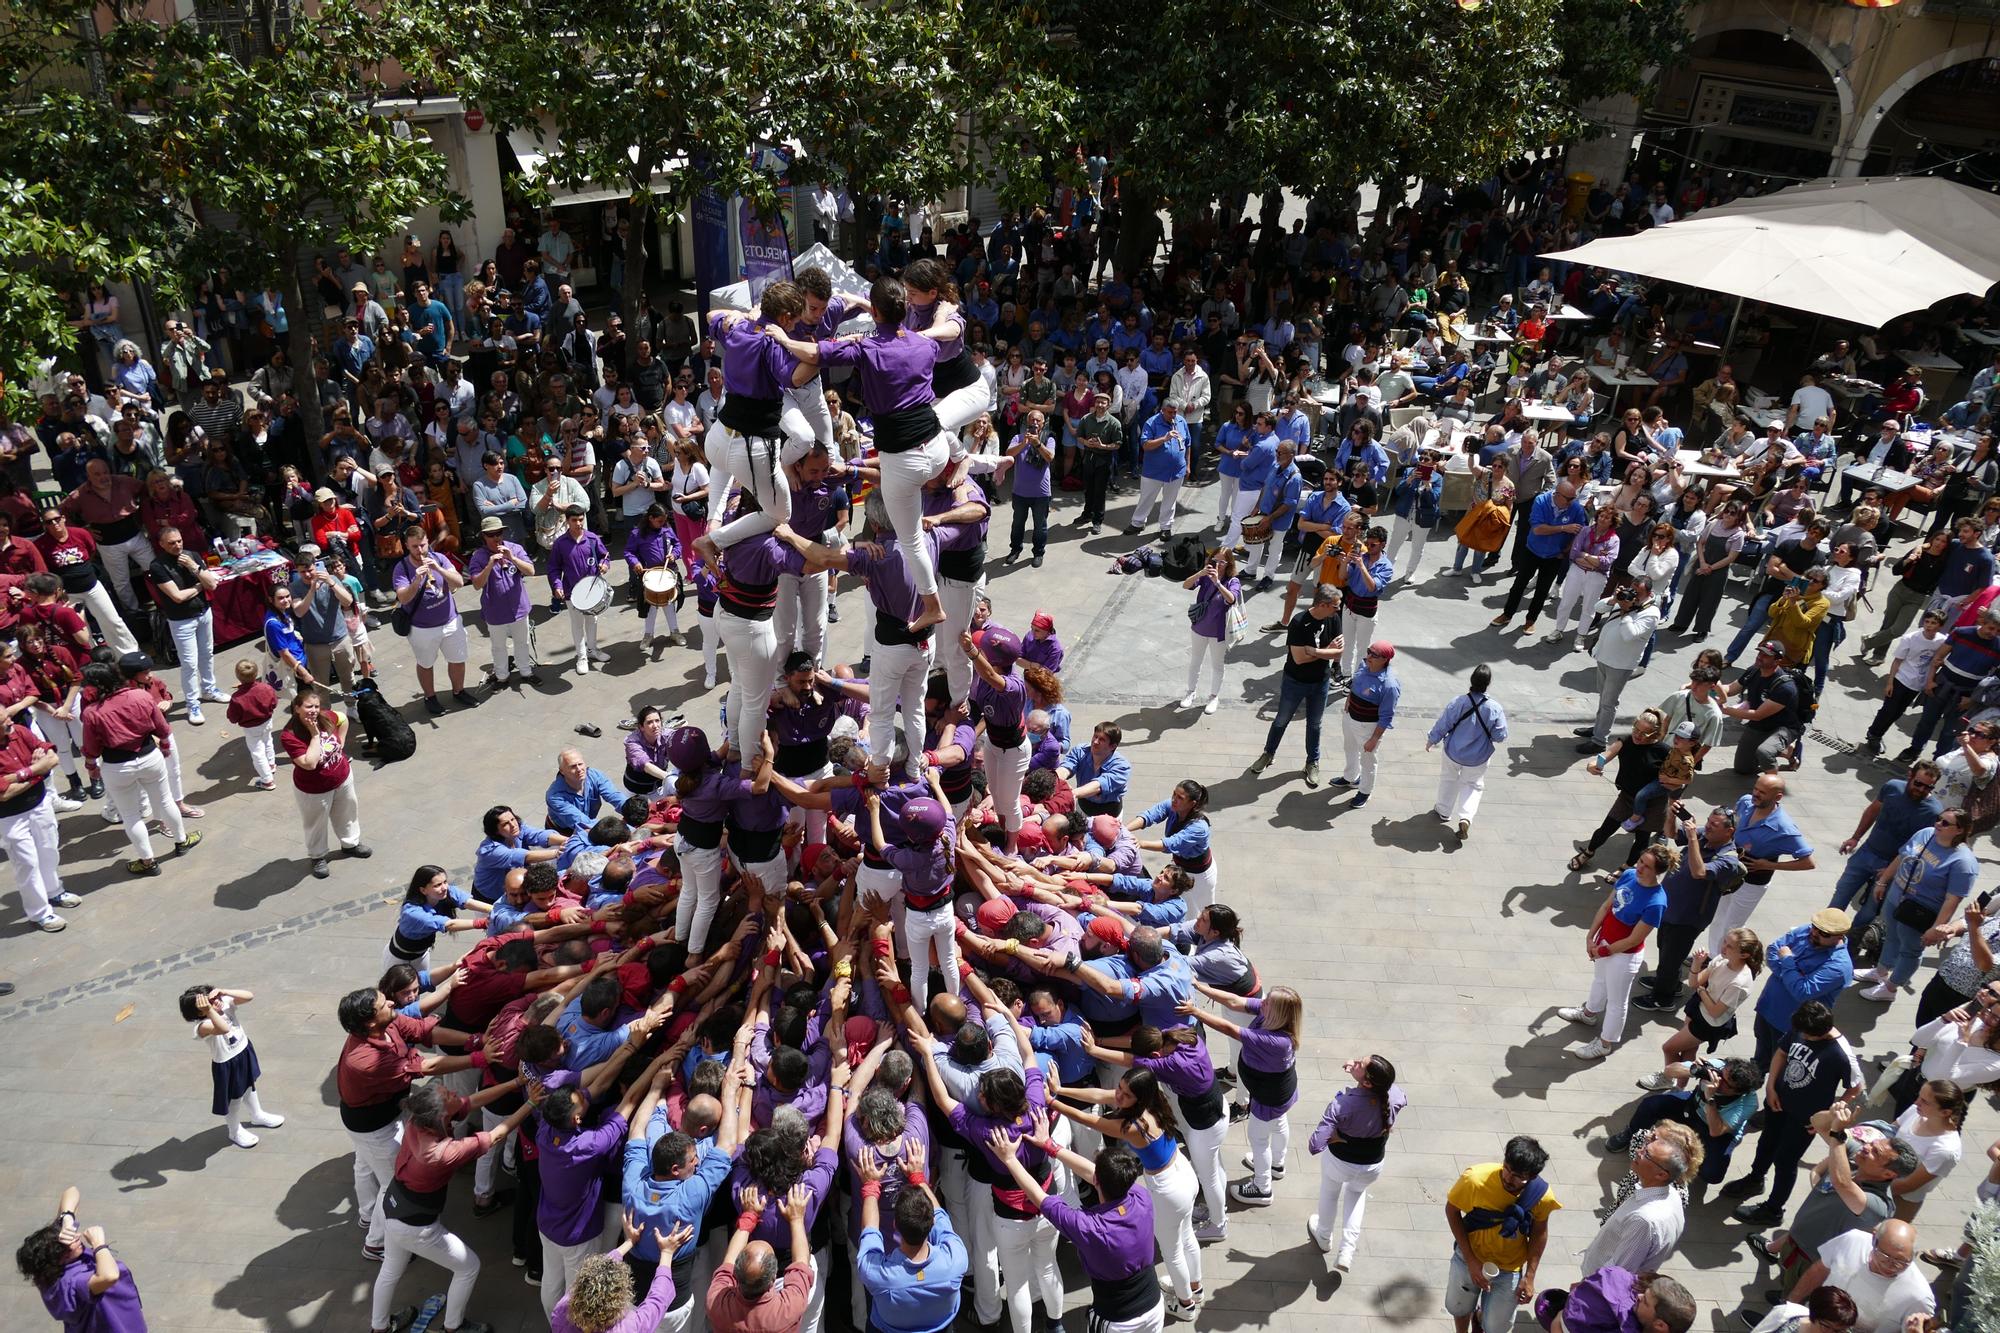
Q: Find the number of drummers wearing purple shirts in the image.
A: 2